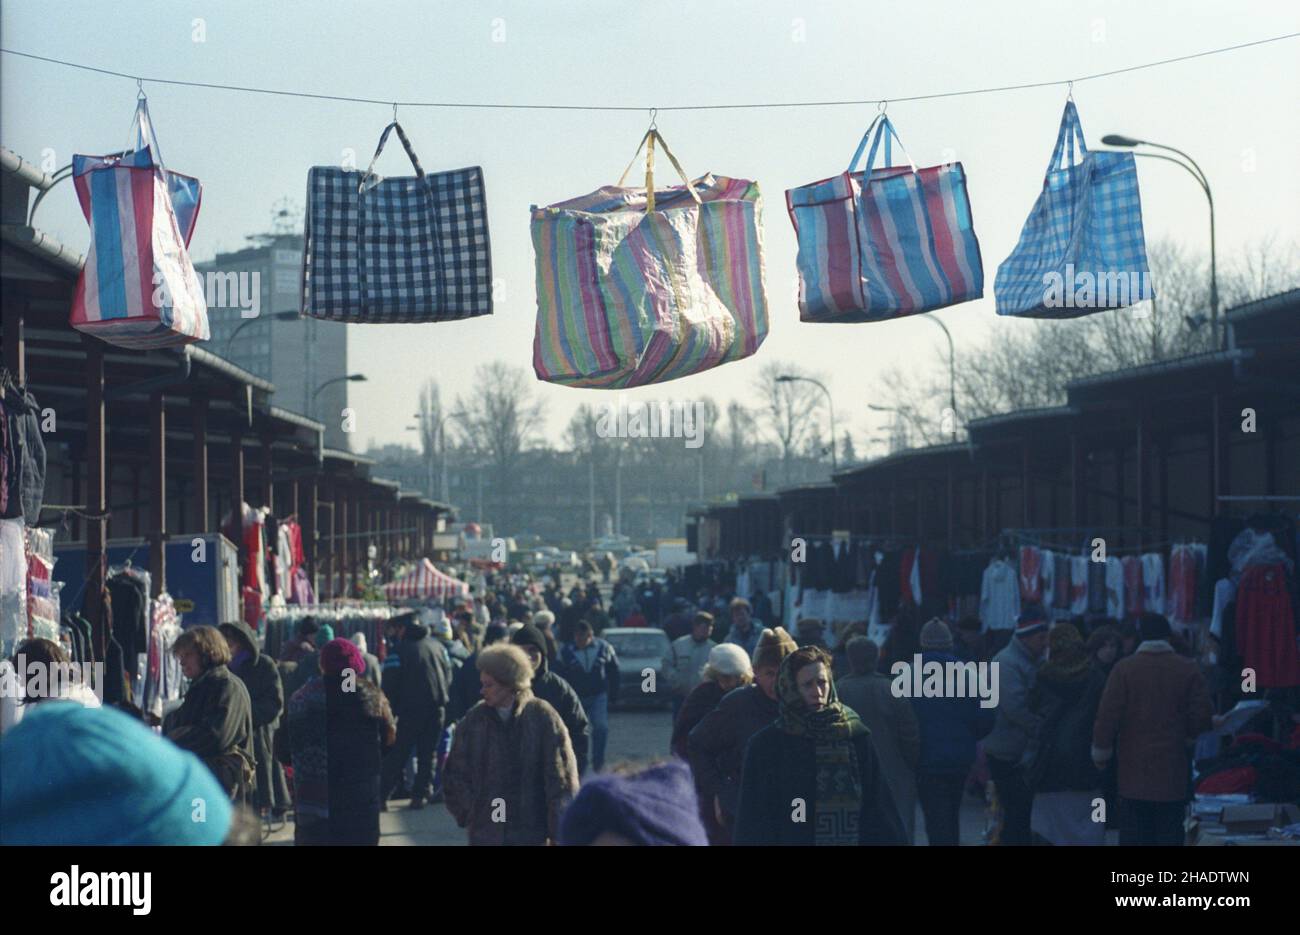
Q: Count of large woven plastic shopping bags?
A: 5